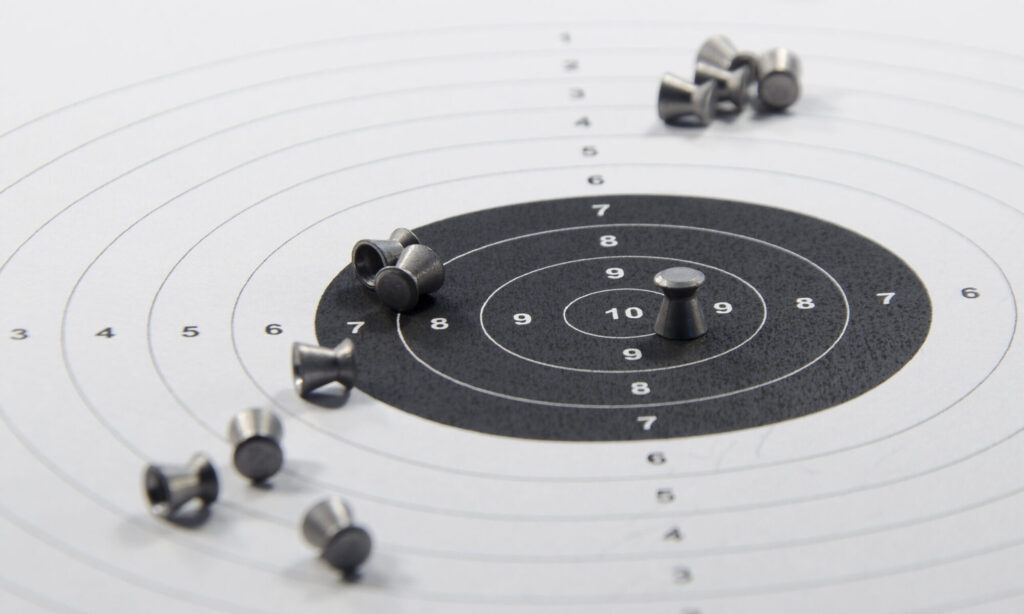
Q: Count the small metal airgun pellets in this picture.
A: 11